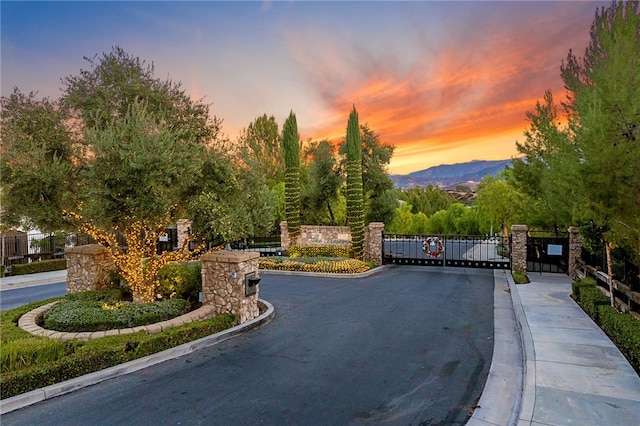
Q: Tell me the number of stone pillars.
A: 7